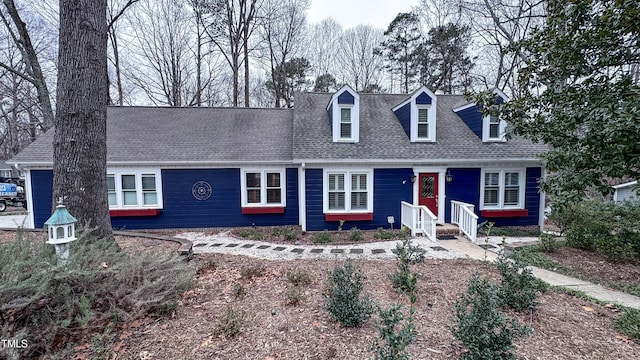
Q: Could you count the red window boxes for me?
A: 4